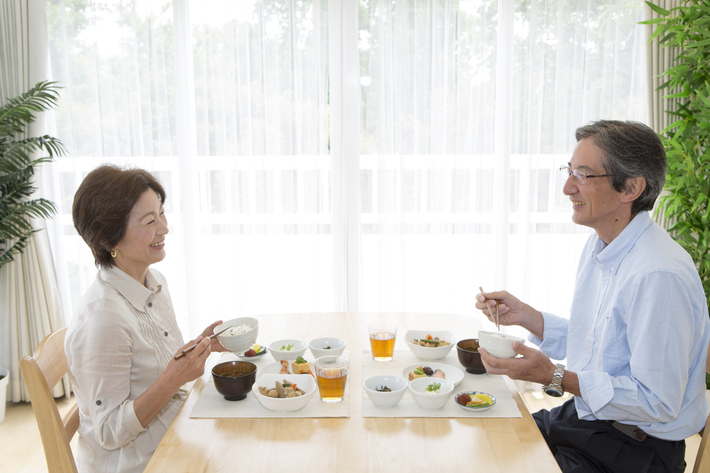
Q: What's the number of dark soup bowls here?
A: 2